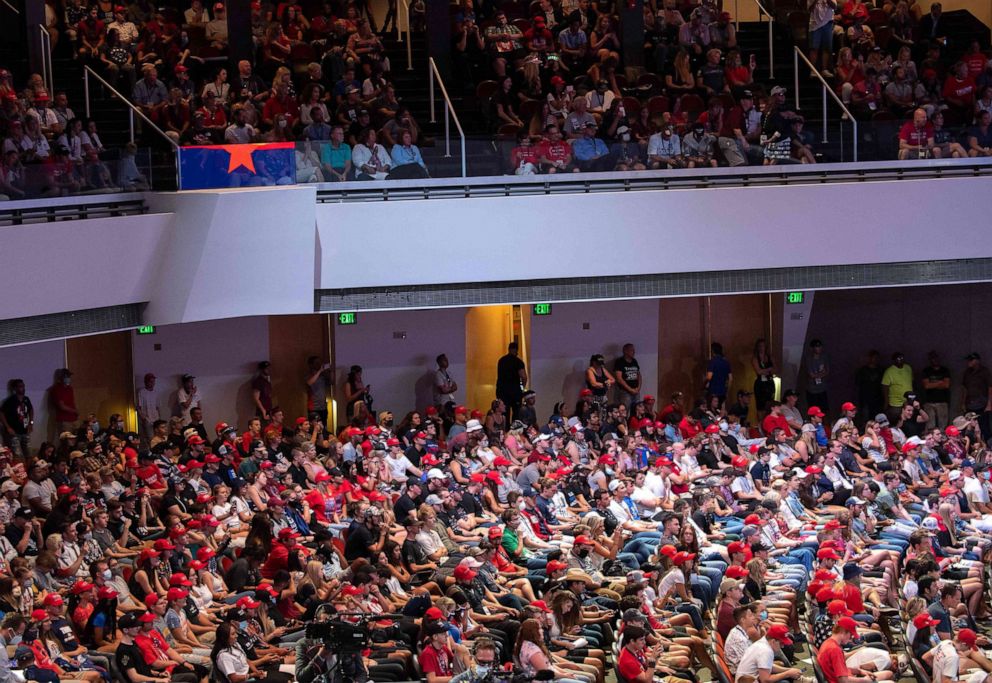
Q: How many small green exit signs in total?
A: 4